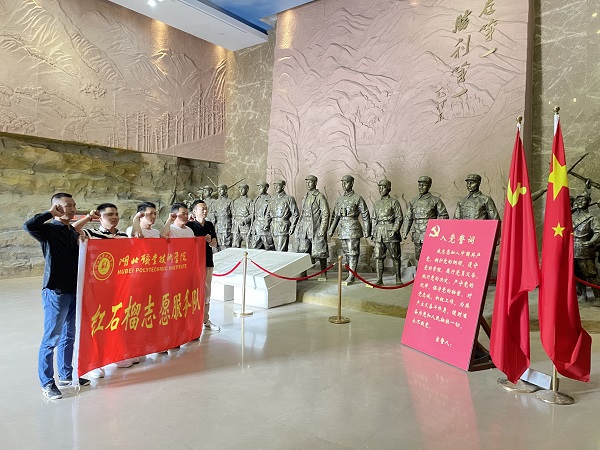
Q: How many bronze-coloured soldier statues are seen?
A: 11